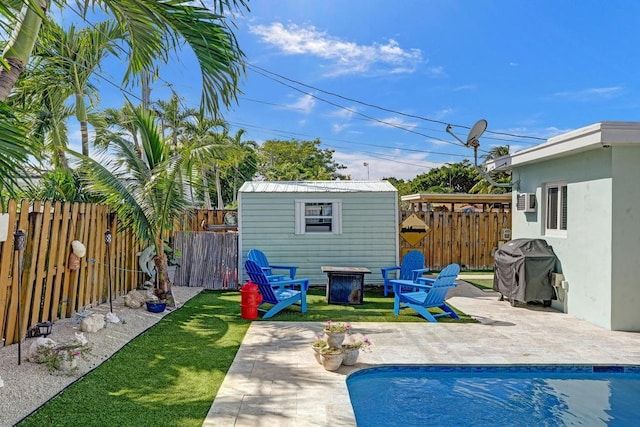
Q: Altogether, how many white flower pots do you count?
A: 4